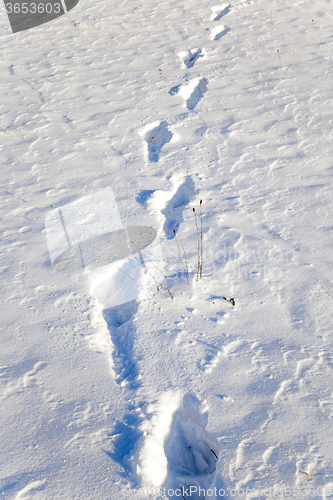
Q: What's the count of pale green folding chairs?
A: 0